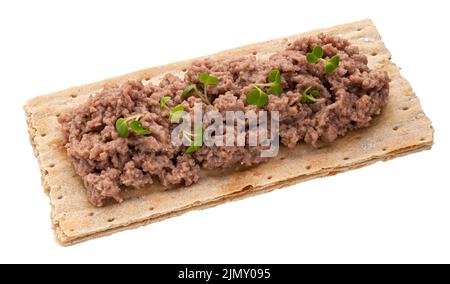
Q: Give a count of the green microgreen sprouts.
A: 7